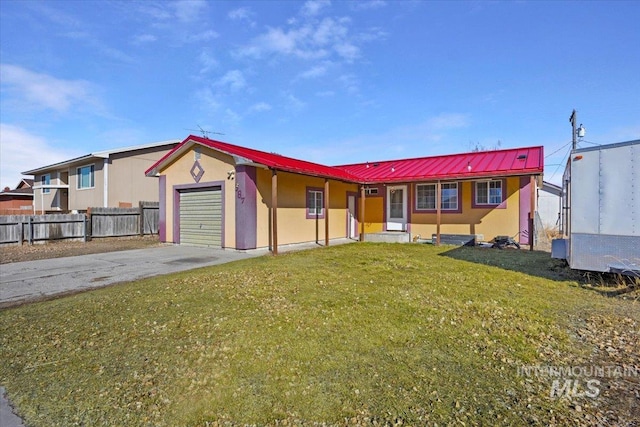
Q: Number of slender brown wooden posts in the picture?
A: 5